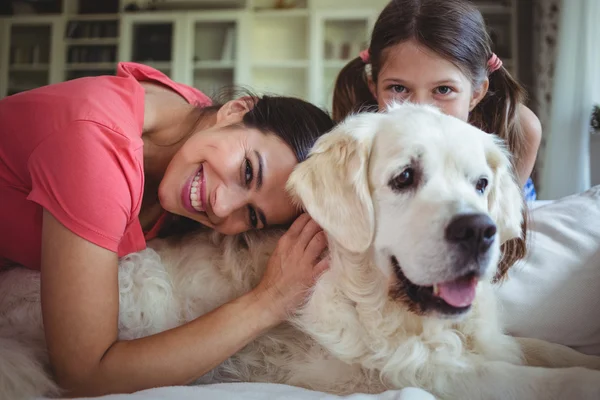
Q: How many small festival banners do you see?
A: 0